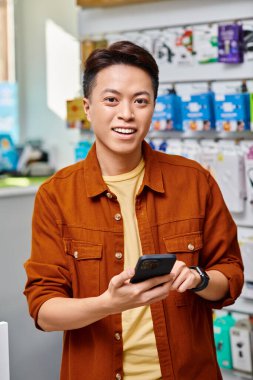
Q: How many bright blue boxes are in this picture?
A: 3